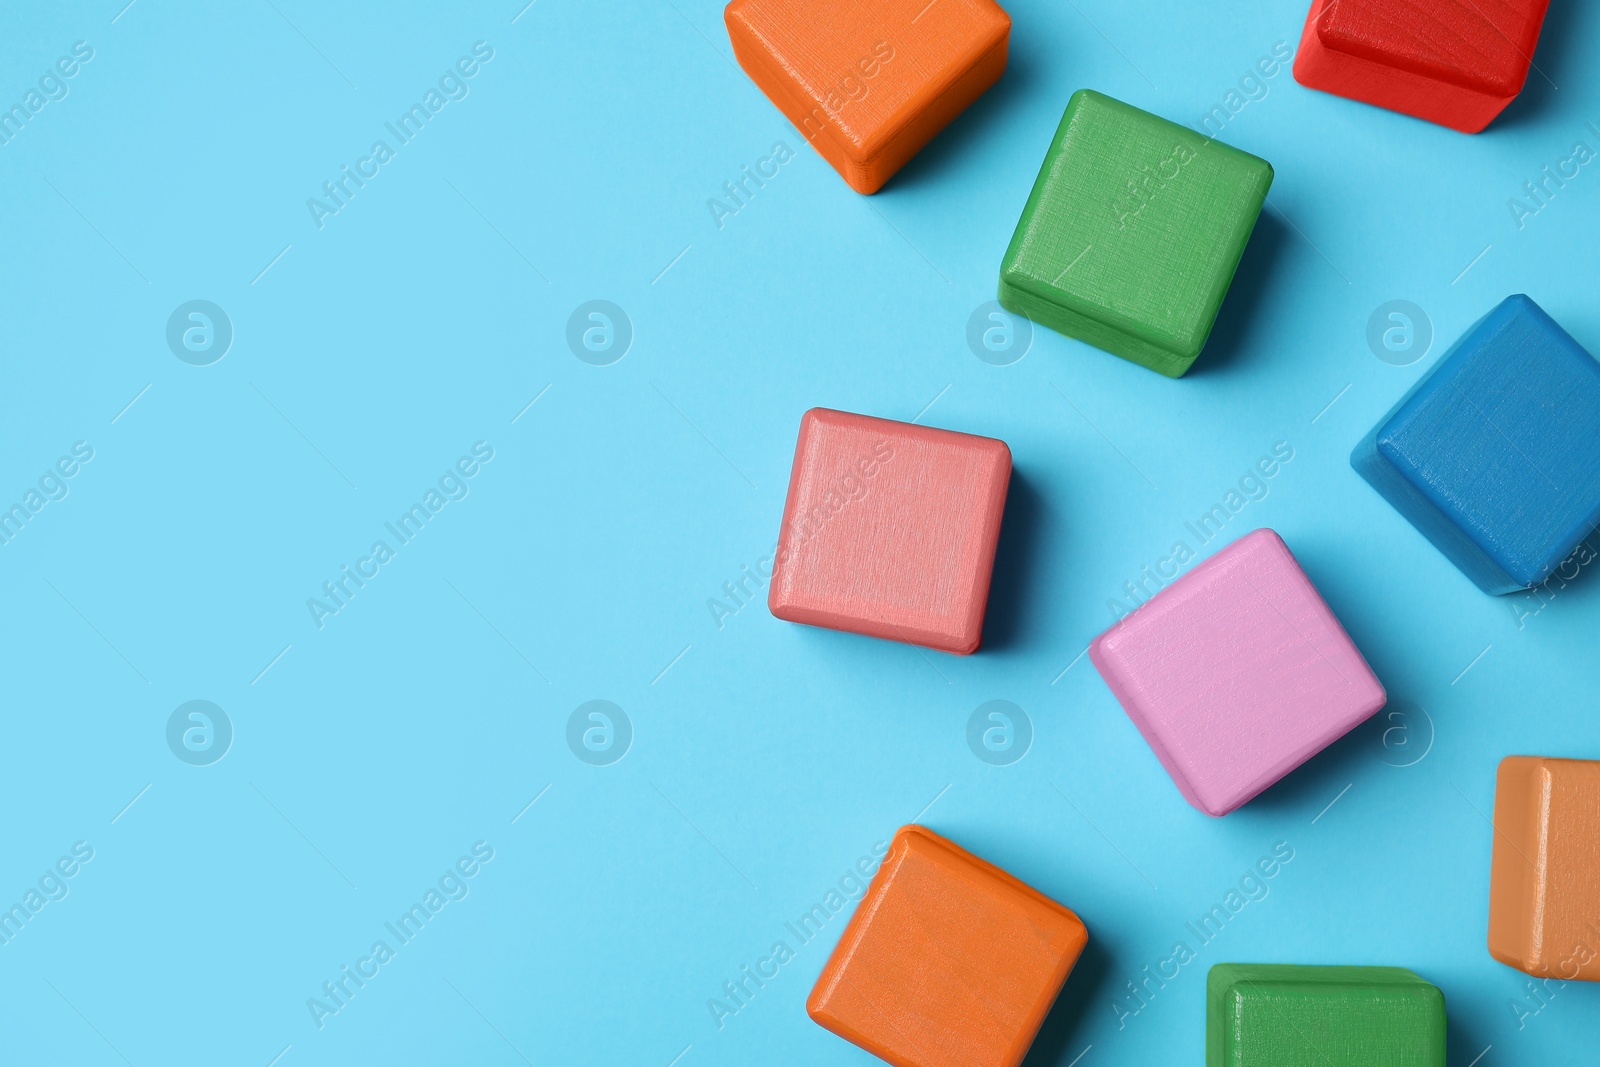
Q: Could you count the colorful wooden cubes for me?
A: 9